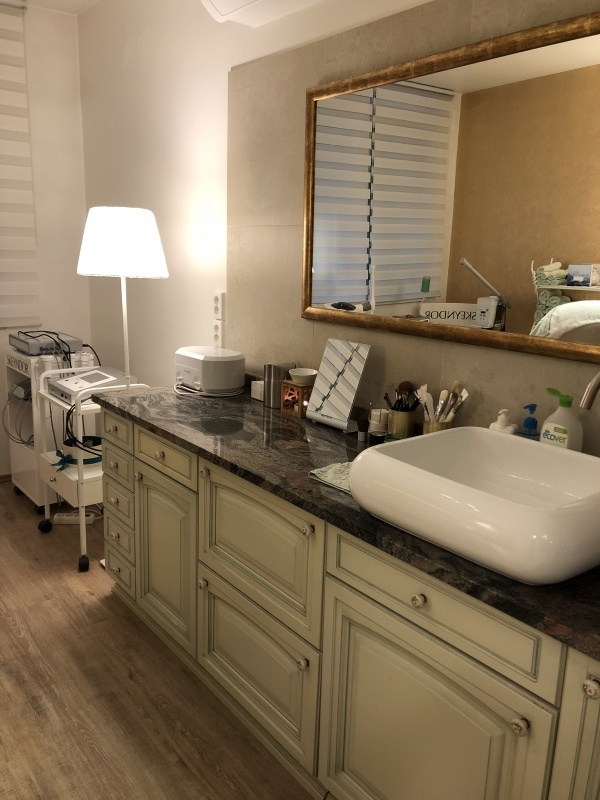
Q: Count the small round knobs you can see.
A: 15